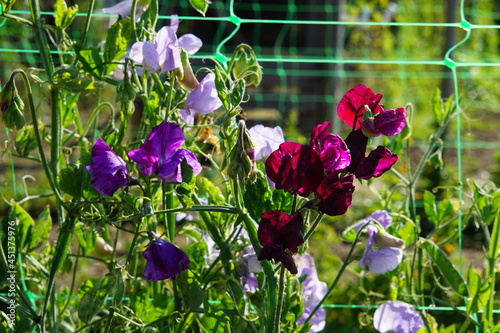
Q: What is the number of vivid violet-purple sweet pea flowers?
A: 3